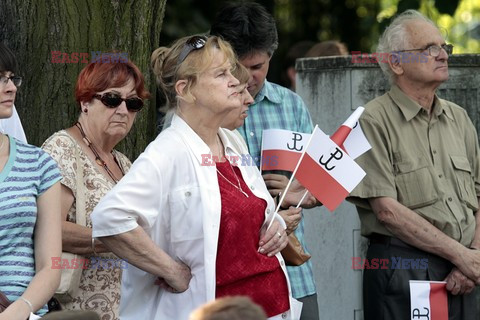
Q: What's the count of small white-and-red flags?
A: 4